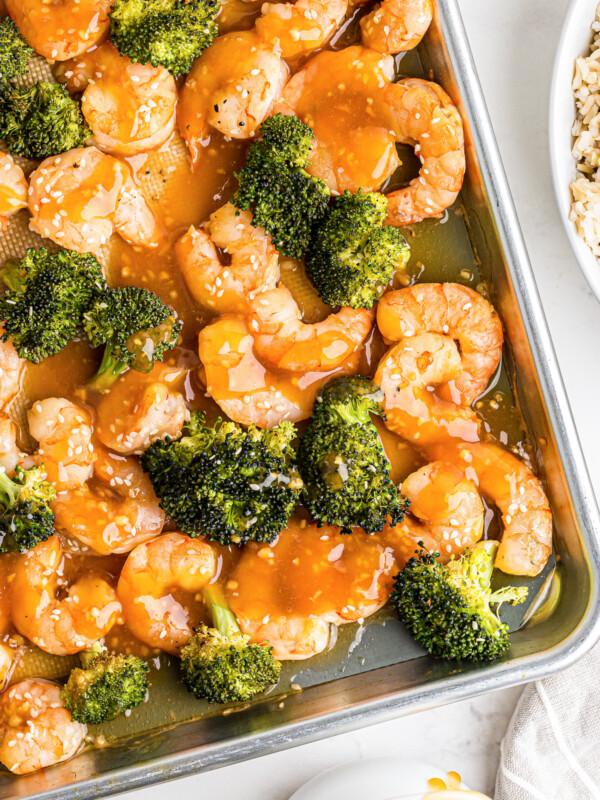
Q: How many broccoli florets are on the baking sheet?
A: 13